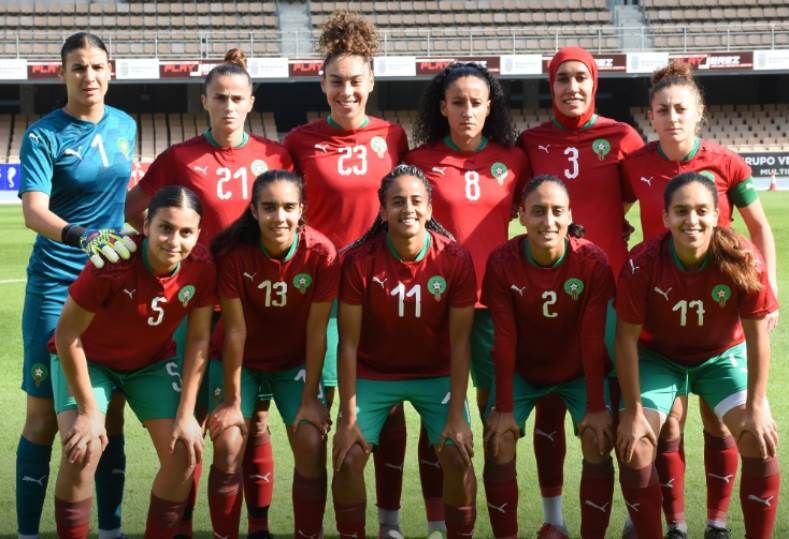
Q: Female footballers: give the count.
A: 11